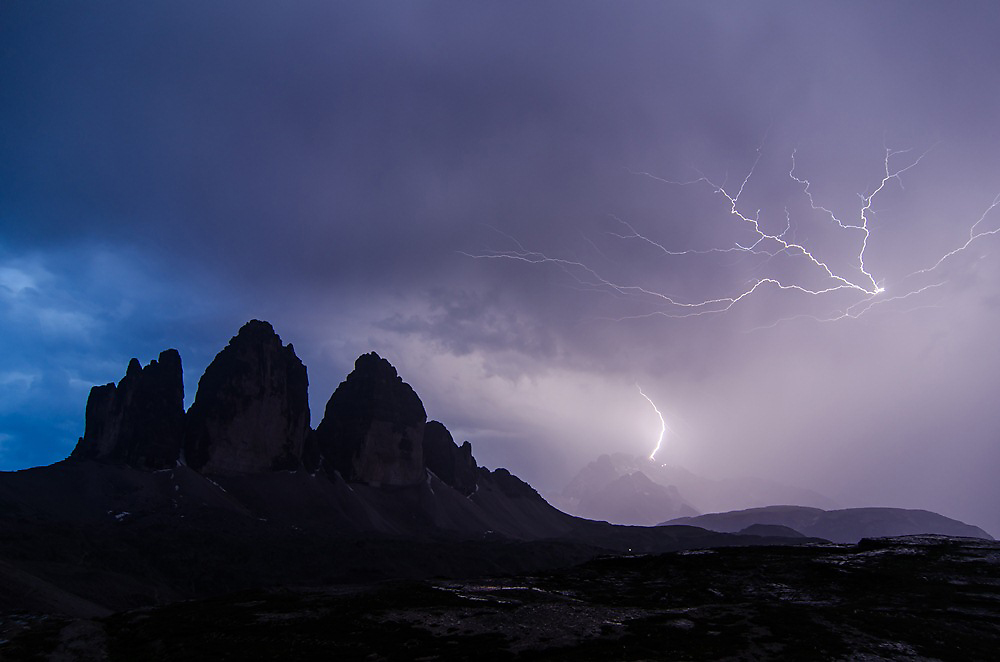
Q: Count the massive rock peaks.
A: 3